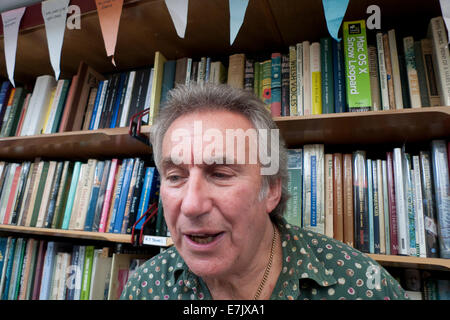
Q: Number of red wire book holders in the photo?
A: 2